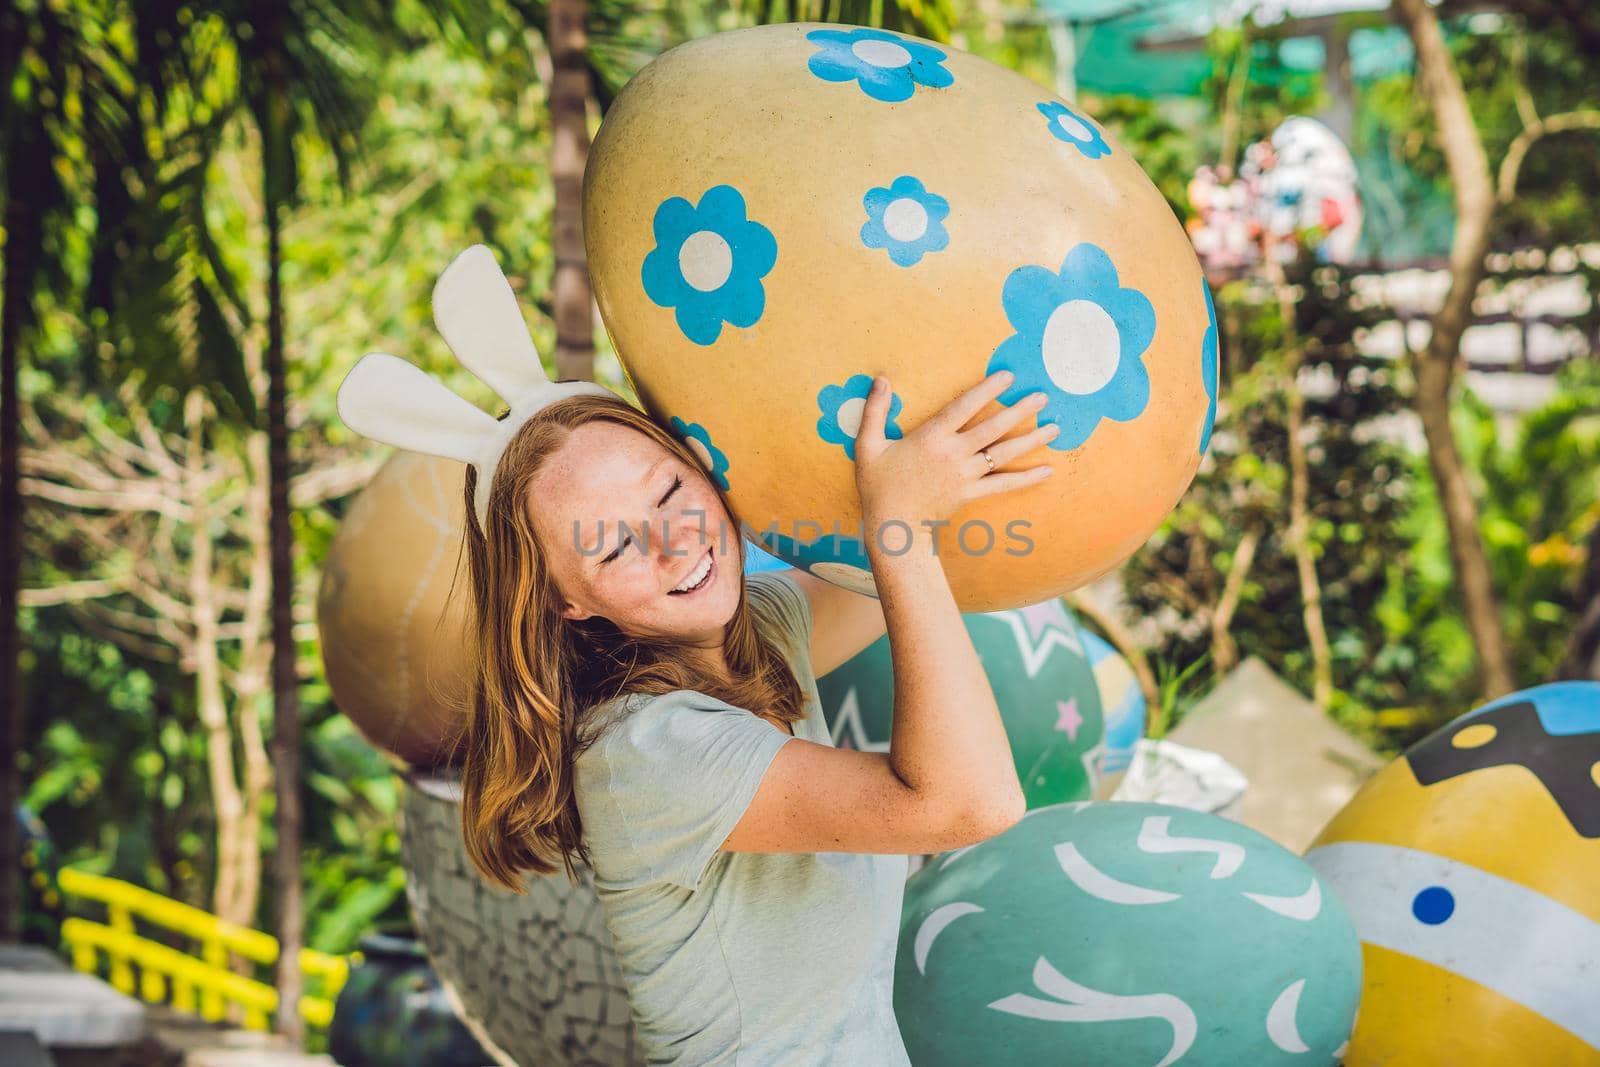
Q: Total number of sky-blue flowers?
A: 9